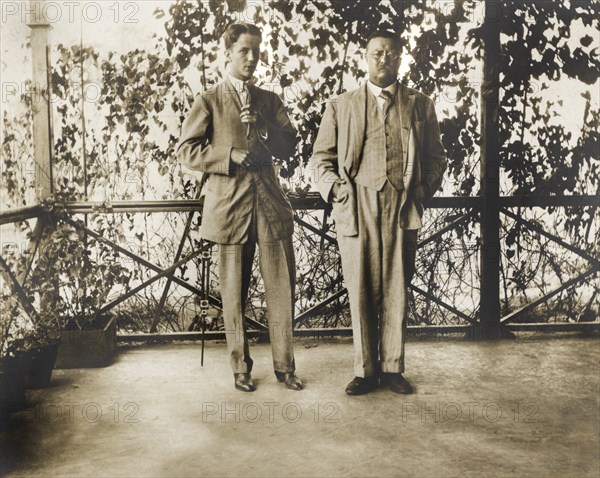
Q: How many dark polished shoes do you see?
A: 4